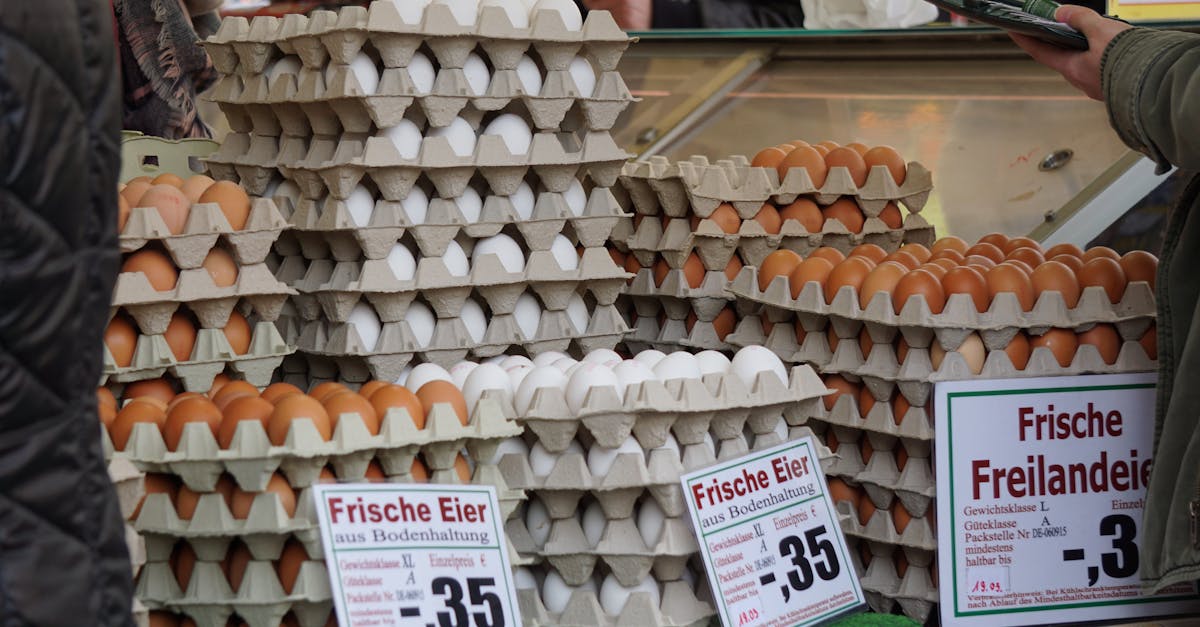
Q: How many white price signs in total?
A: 3